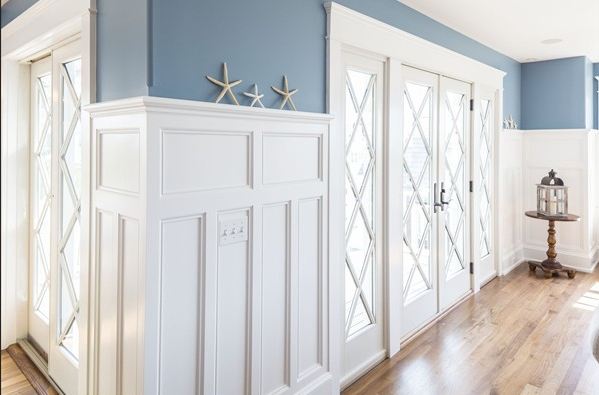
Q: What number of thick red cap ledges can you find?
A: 0